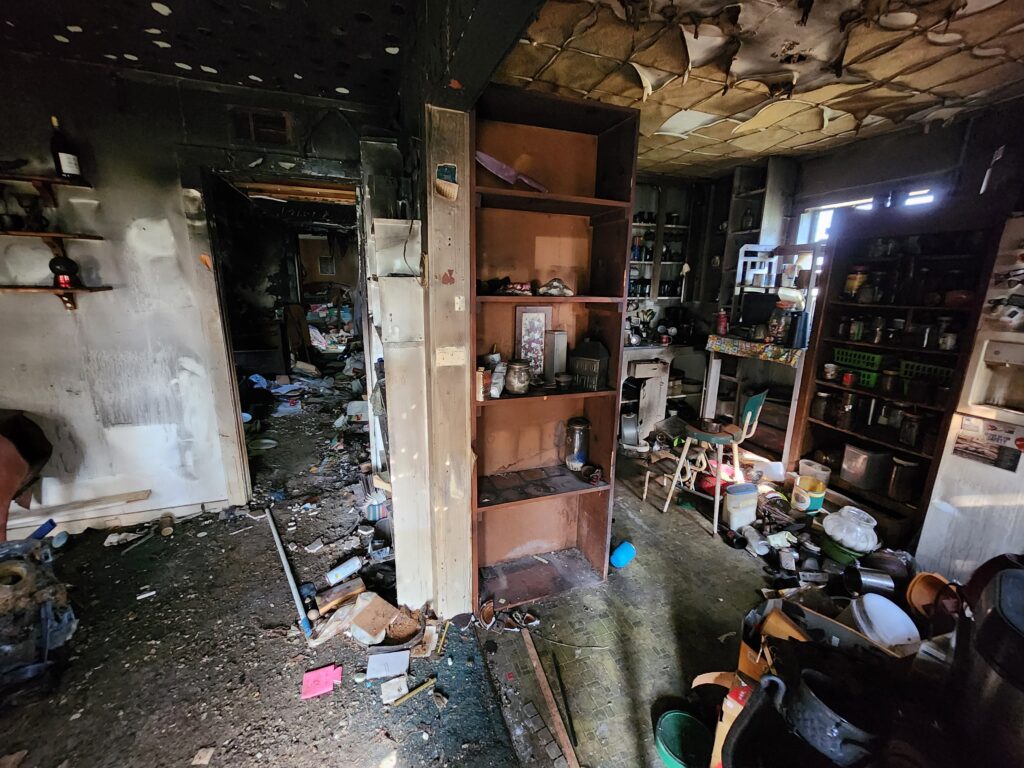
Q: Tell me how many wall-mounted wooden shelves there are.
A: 3